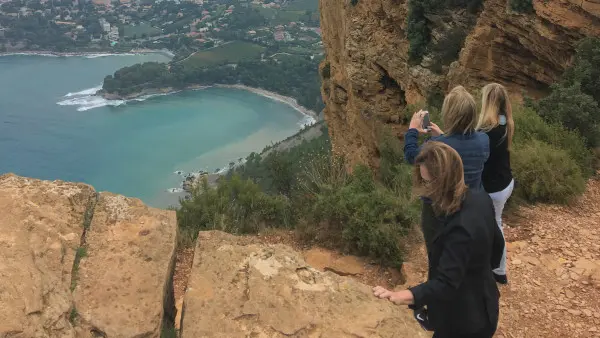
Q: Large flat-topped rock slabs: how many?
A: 3